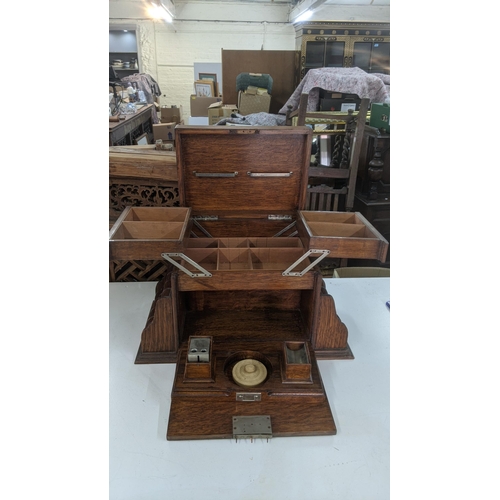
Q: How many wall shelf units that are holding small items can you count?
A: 1